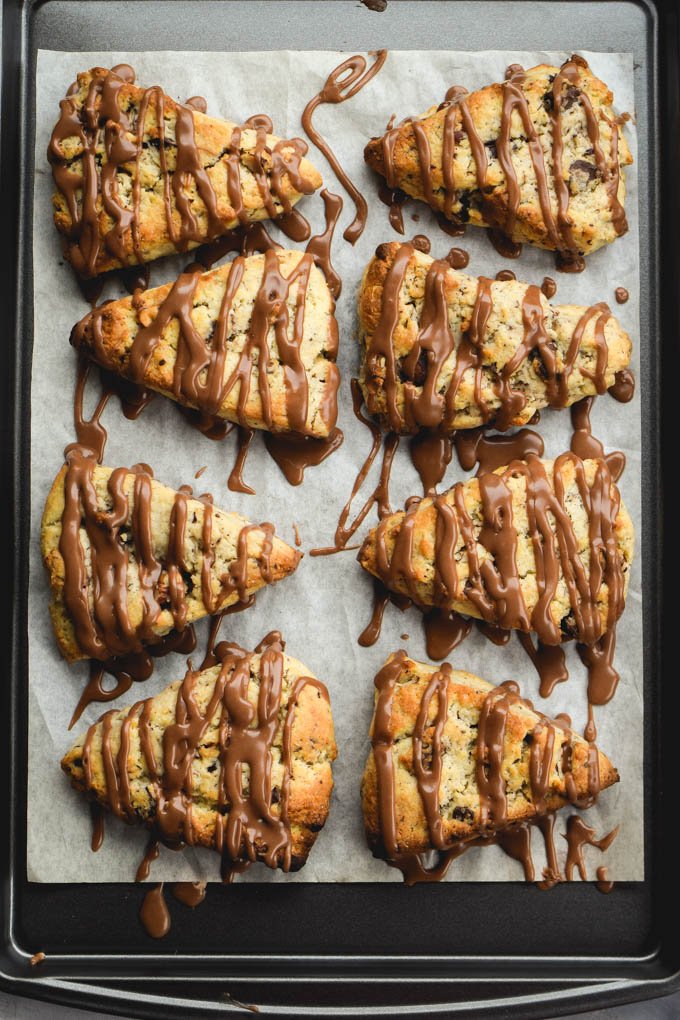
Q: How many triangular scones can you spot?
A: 8